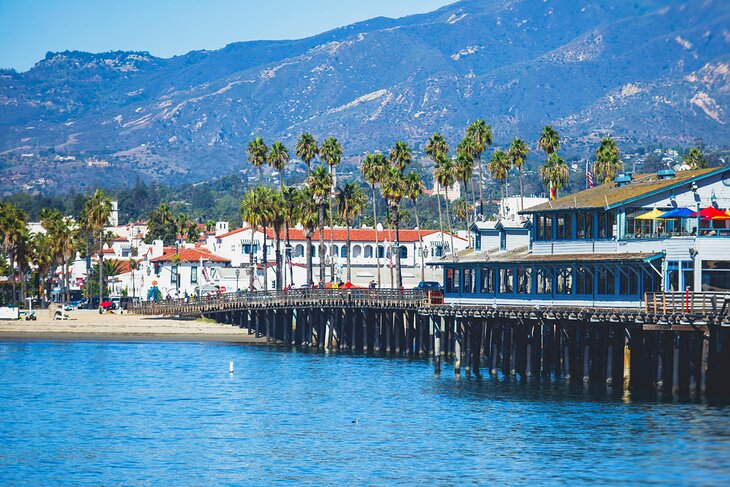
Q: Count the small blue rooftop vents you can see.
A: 2